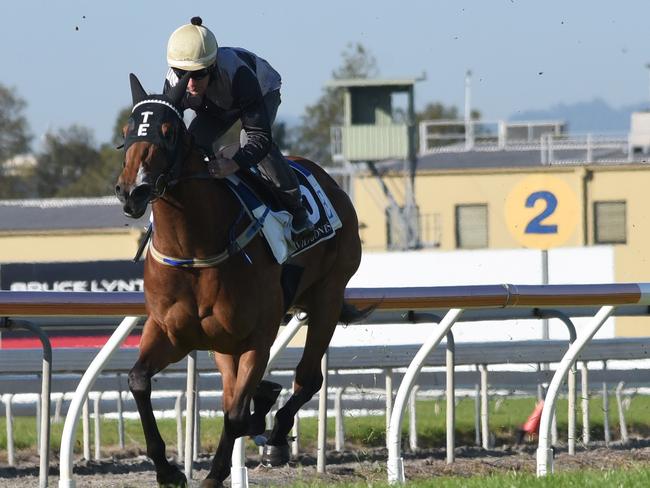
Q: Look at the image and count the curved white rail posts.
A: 4